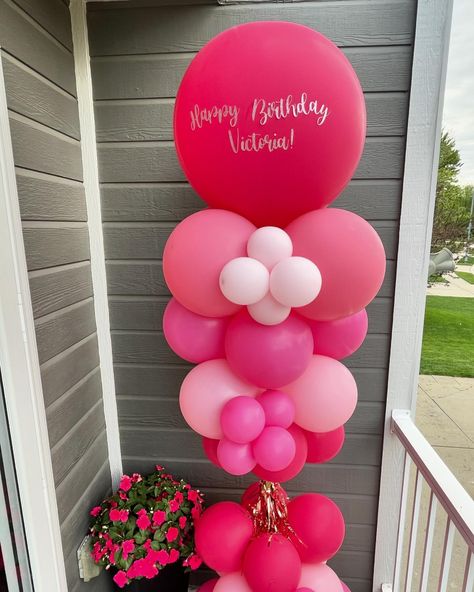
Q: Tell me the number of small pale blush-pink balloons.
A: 4